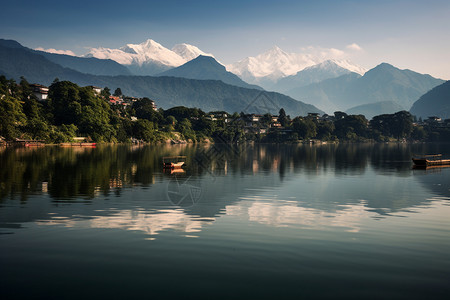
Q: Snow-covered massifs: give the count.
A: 2